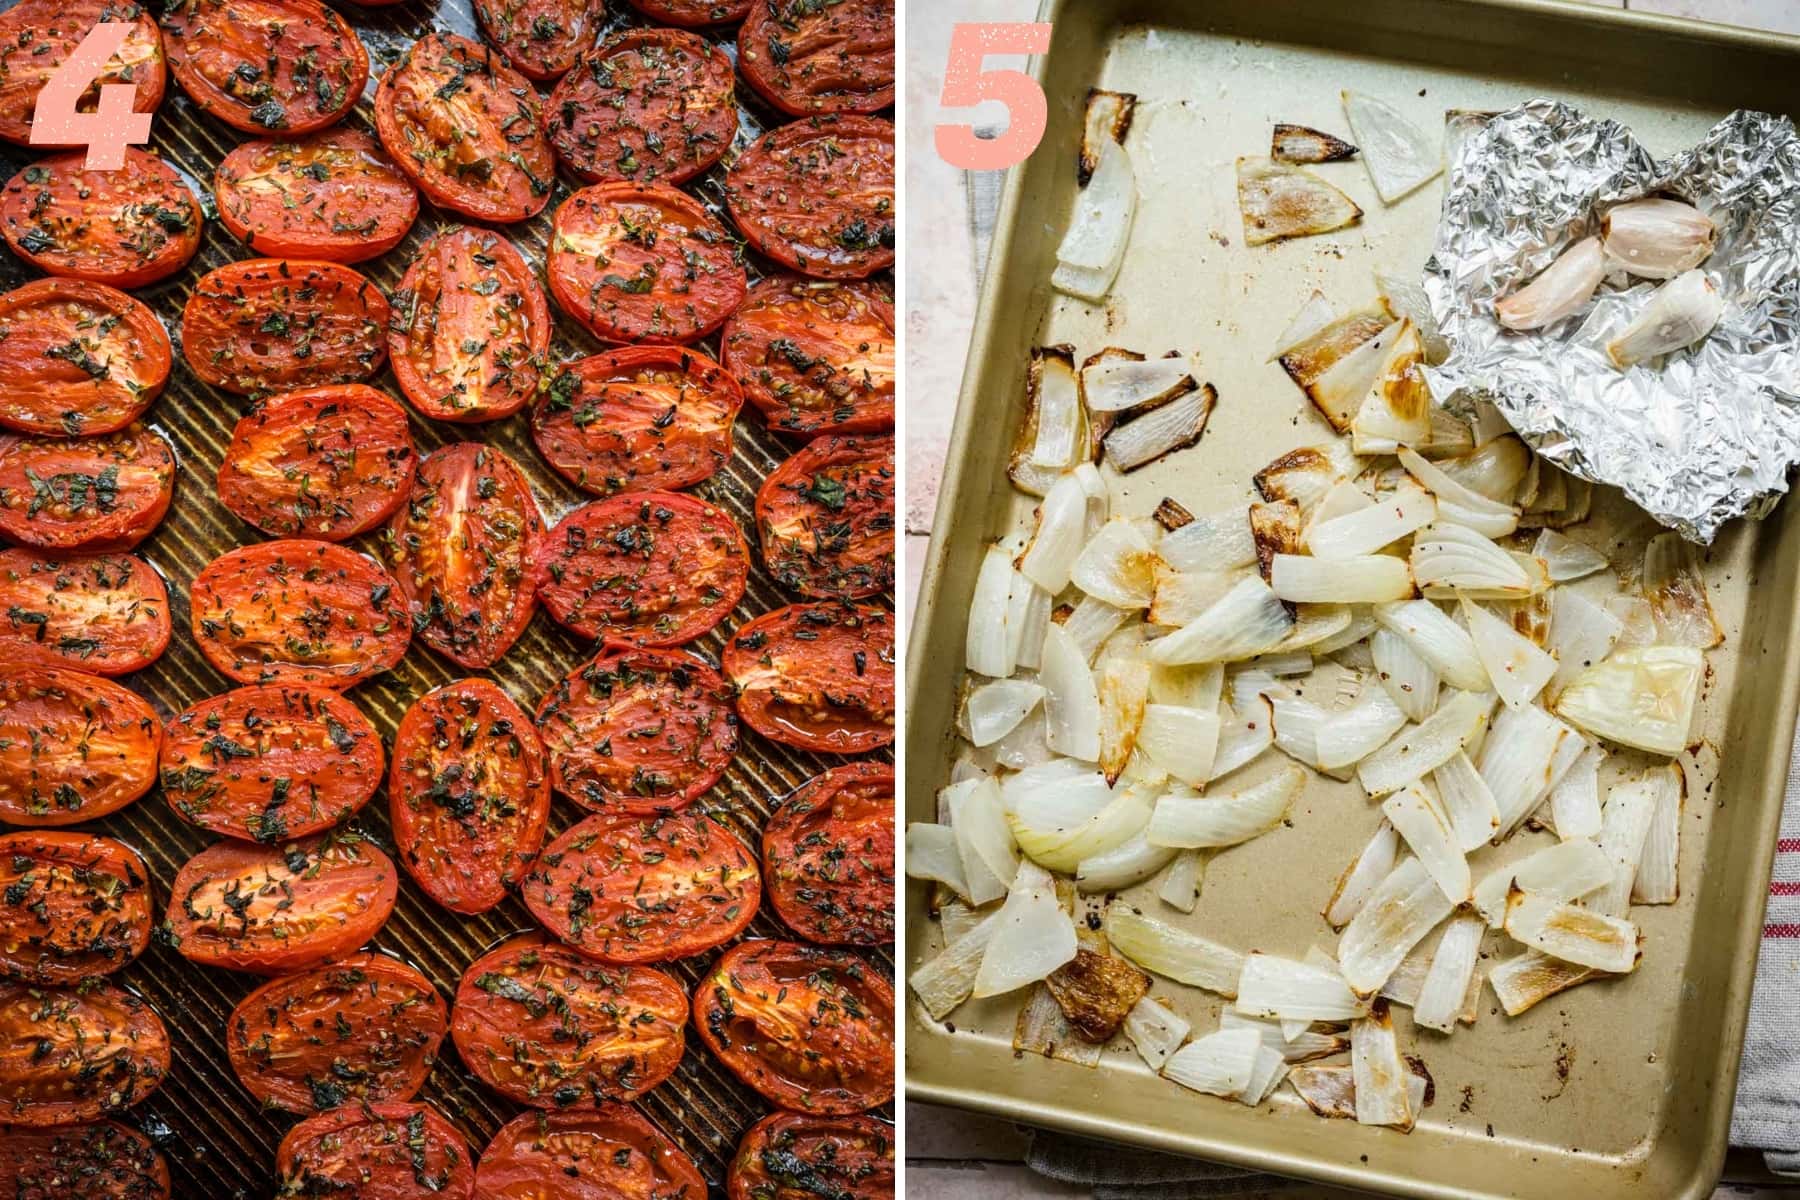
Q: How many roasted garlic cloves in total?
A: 3